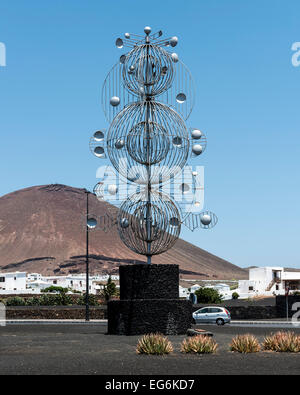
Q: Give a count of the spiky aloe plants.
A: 4